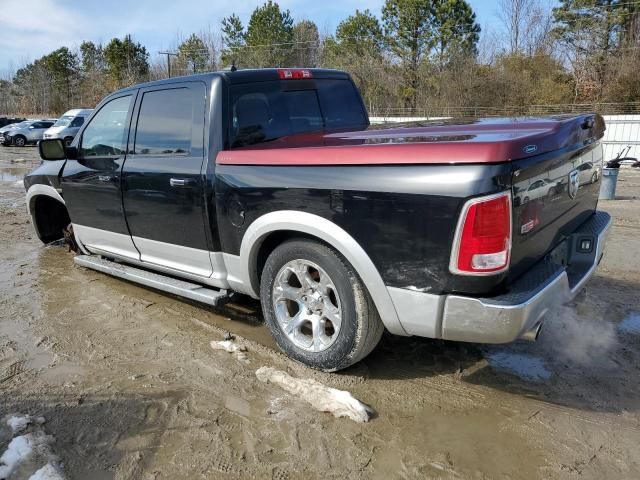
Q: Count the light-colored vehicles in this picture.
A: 2